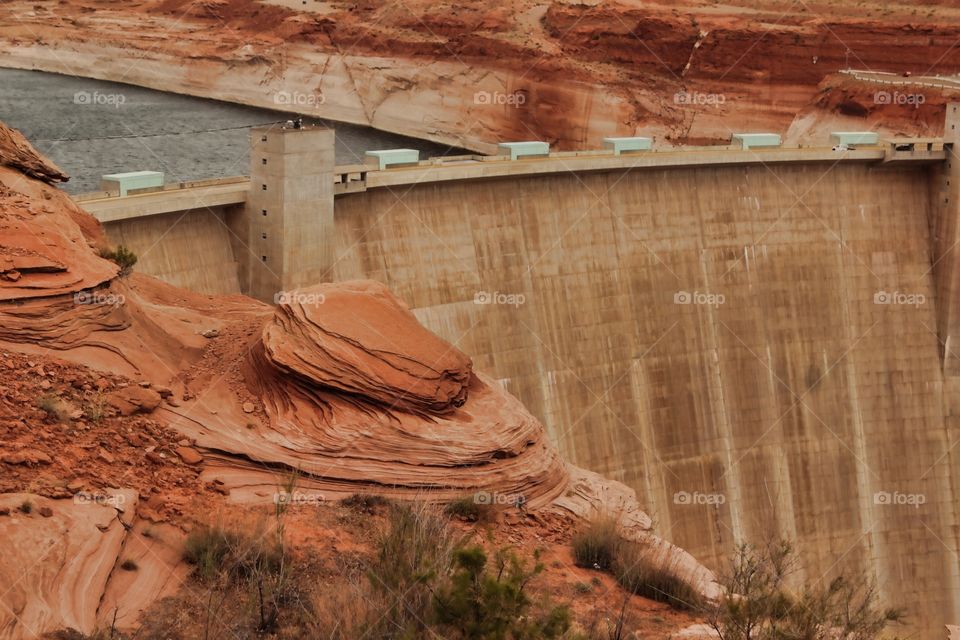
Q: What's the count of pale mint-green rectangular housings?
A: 6